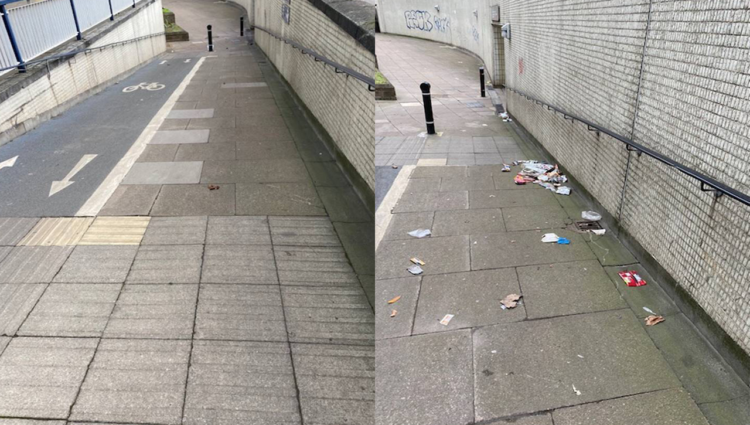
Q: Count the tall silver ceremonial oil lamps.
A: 0